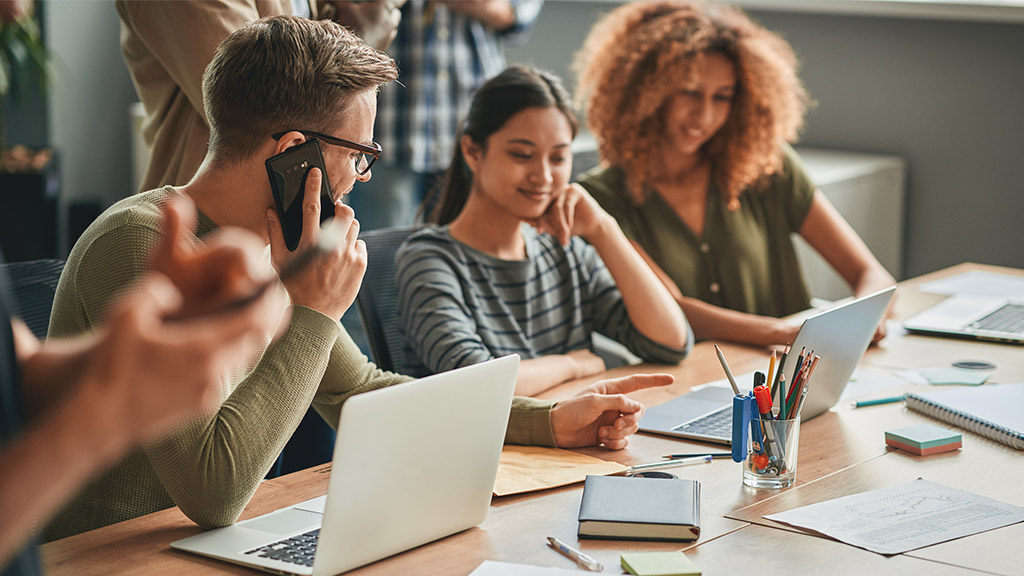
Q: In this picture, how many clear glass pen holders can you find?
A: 1